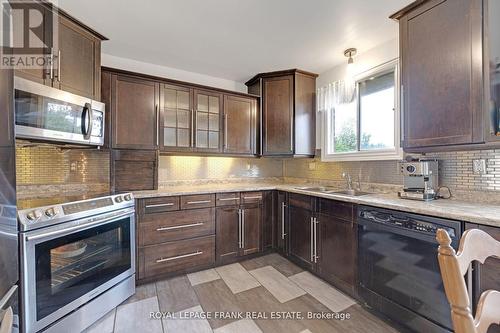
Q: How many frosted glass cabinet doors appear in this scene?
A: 2